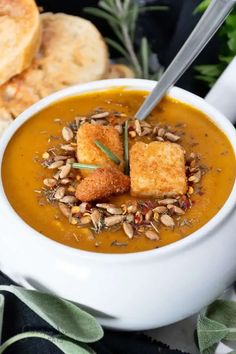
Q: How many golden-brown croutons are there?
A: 3